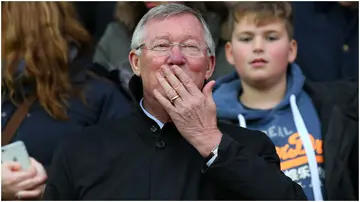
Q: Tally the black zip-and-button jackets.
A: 1